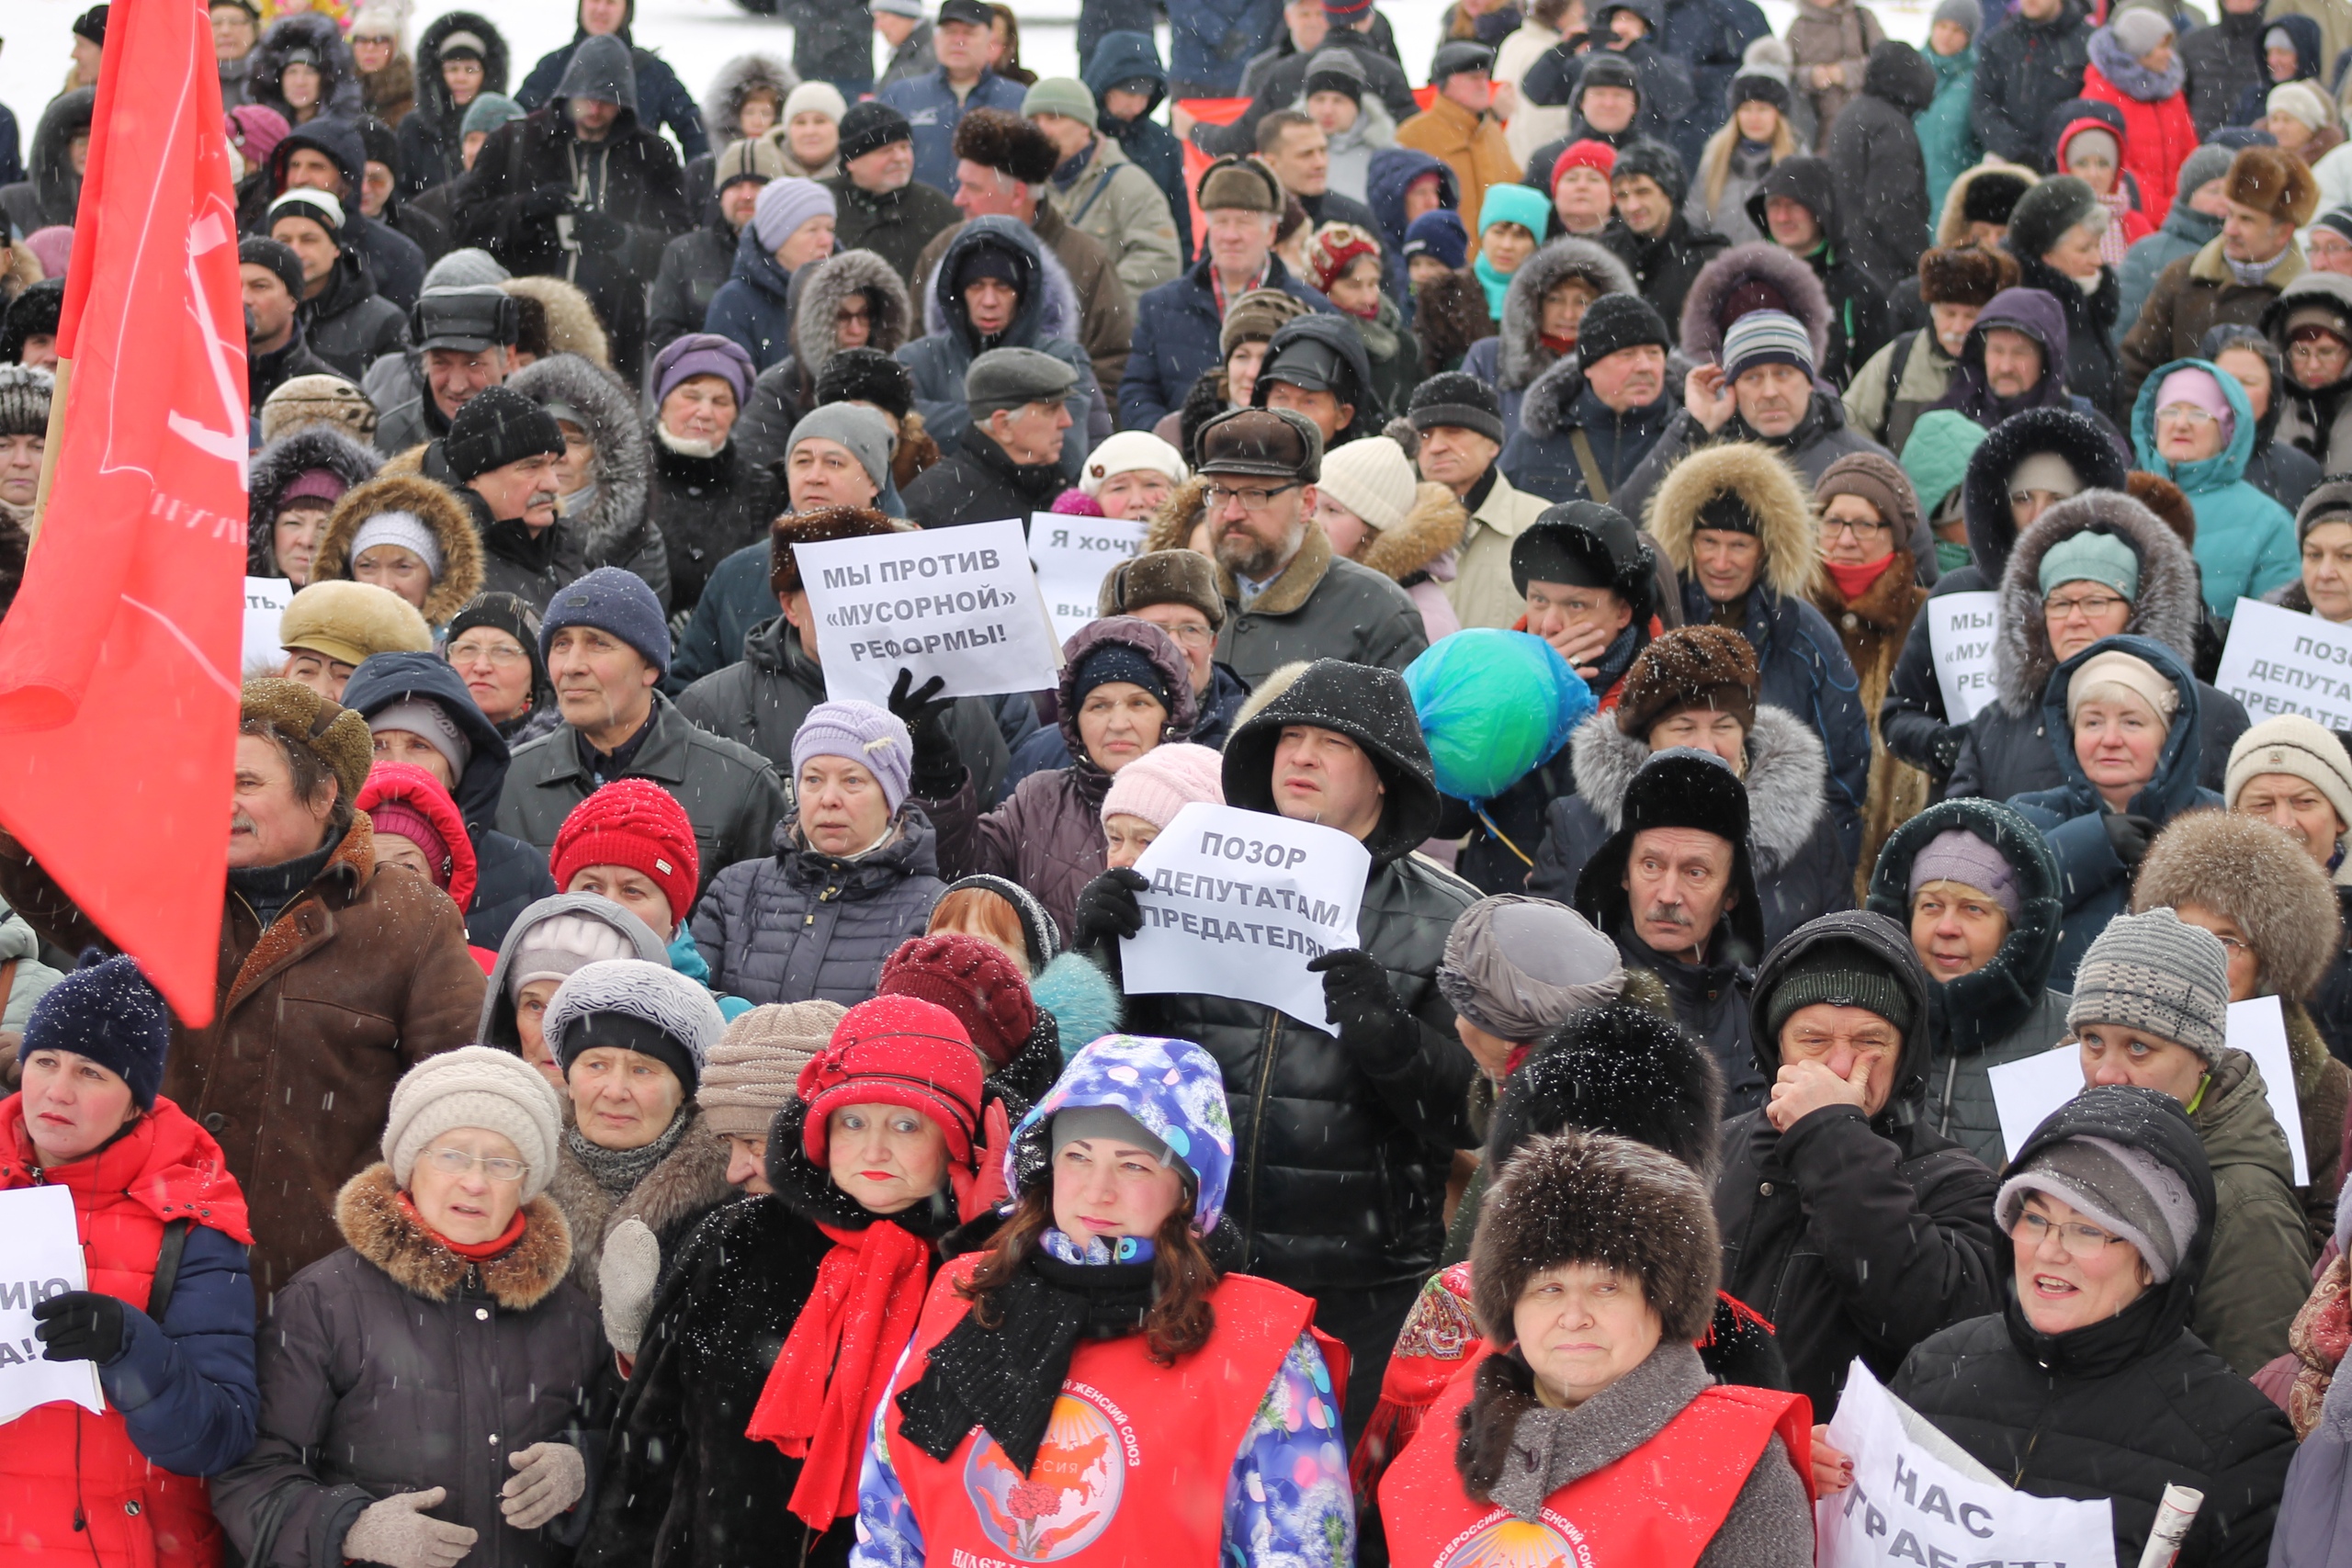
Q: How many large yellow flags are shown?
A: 0